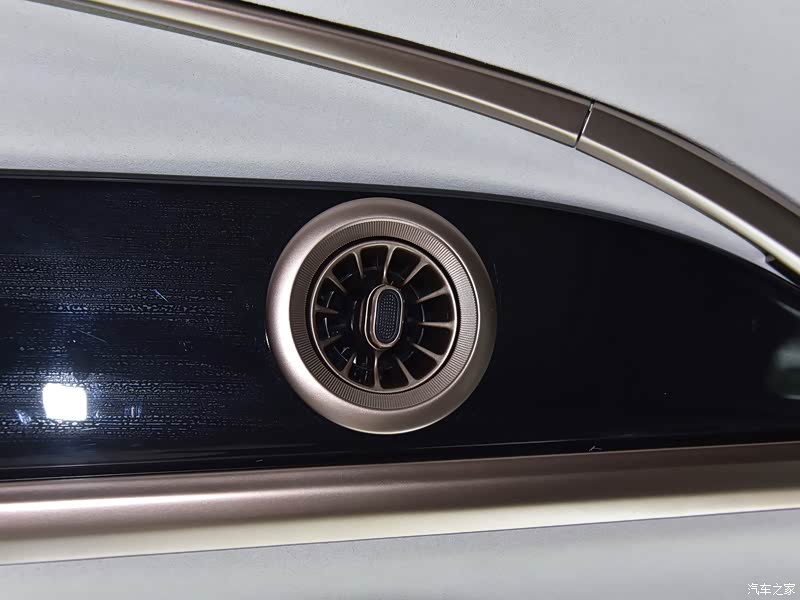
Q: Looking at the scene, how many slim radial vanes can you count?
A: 12